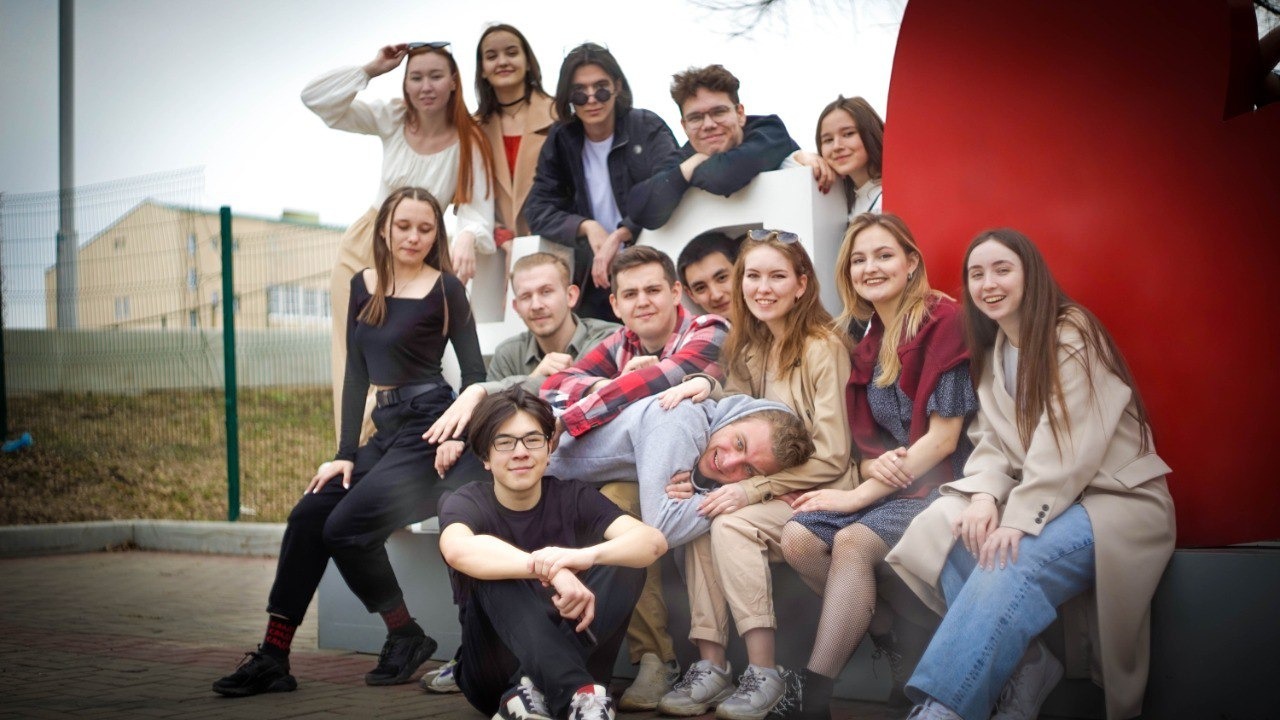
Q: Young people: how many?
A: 14